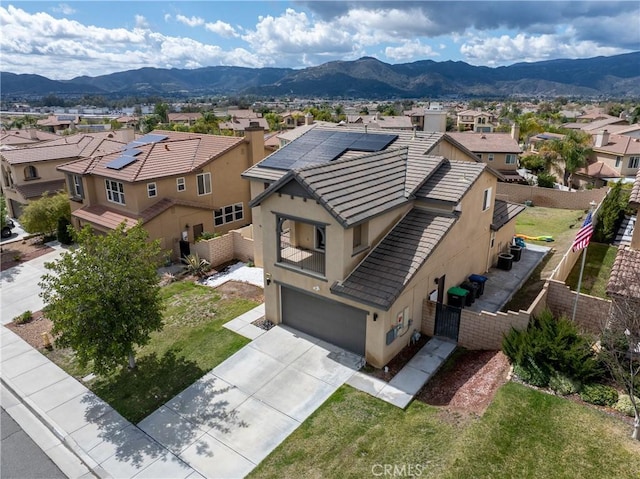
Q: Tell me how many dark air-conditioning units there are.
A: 2